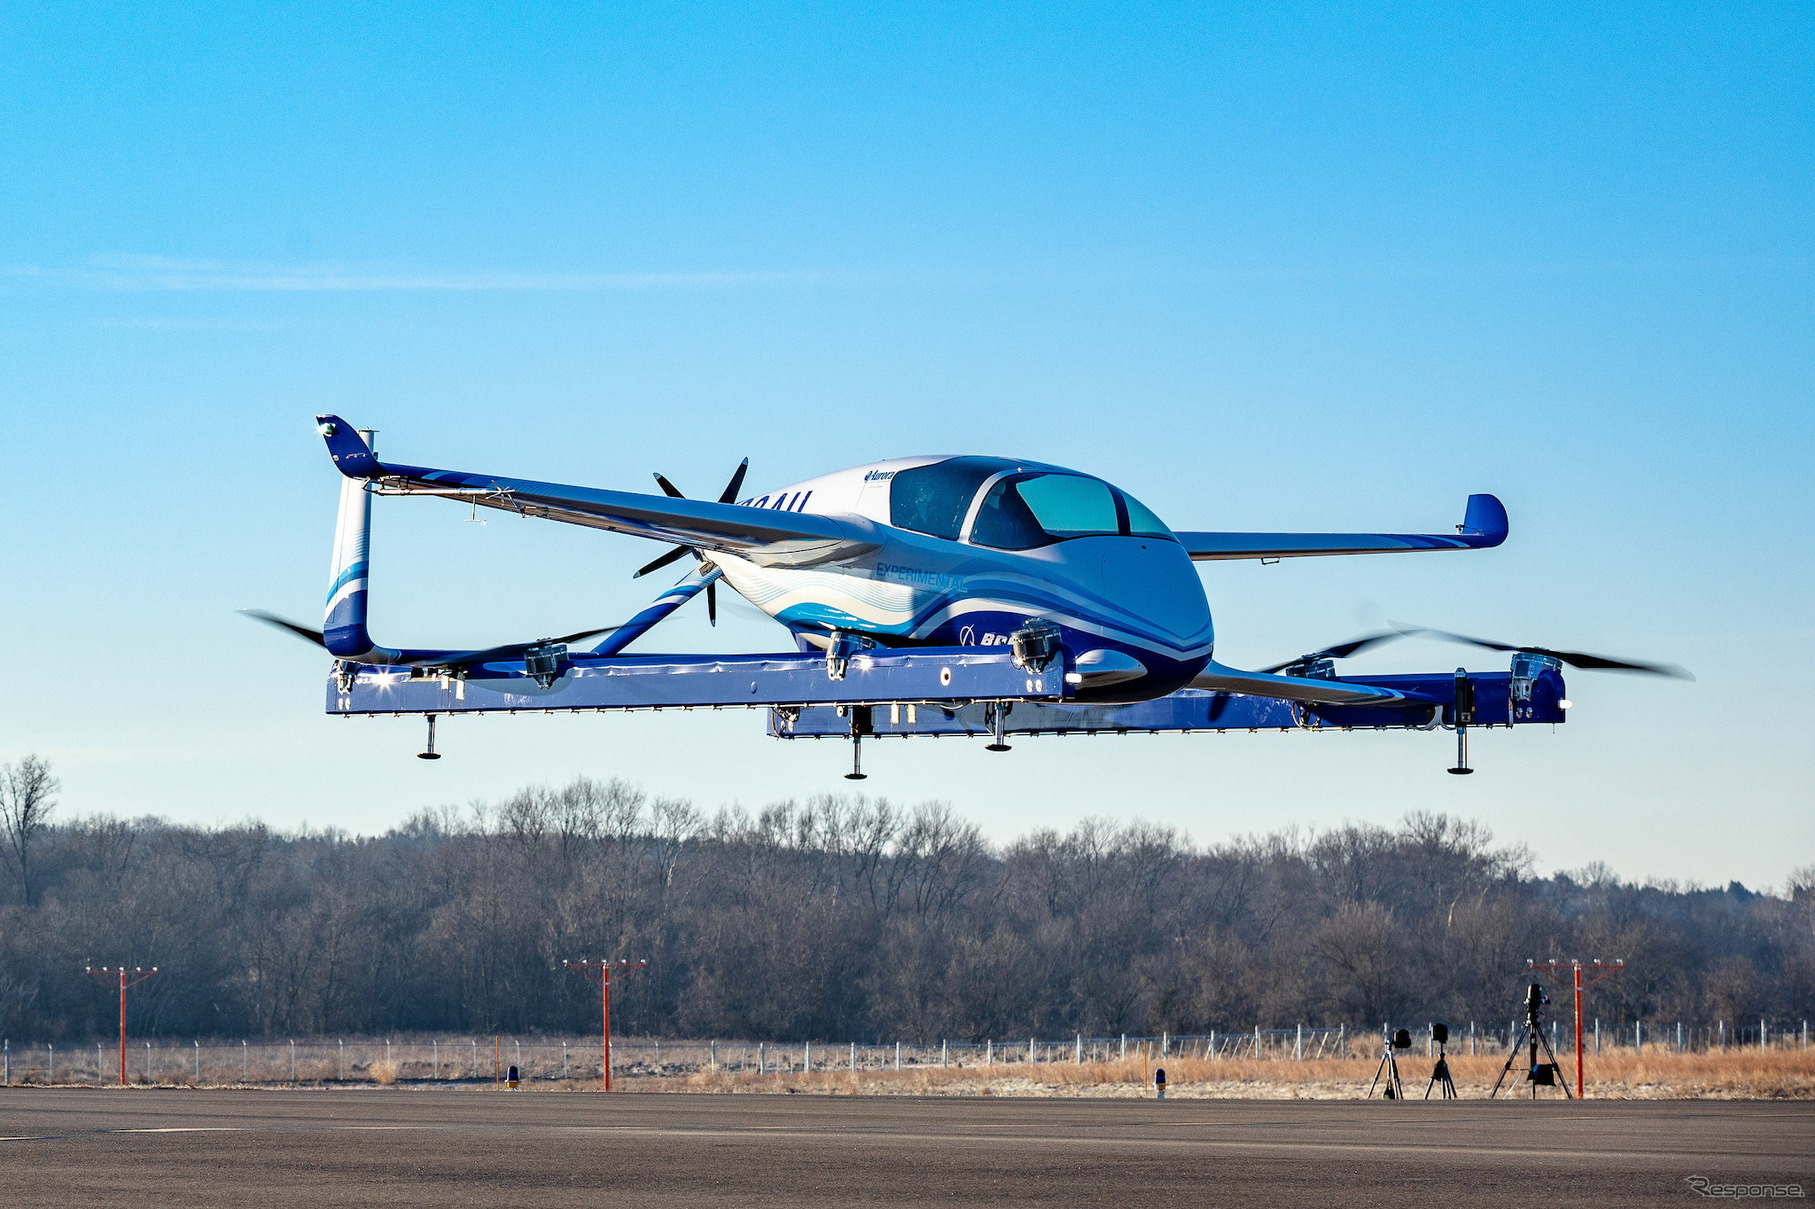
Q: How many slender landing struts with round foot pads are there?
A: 4